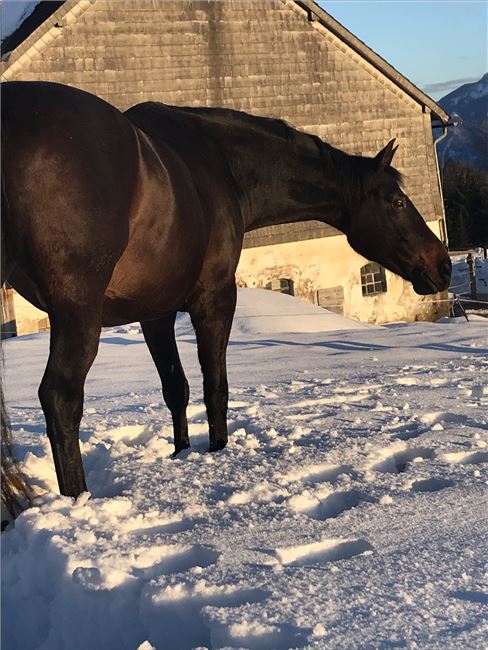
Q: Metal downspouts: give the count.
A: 1